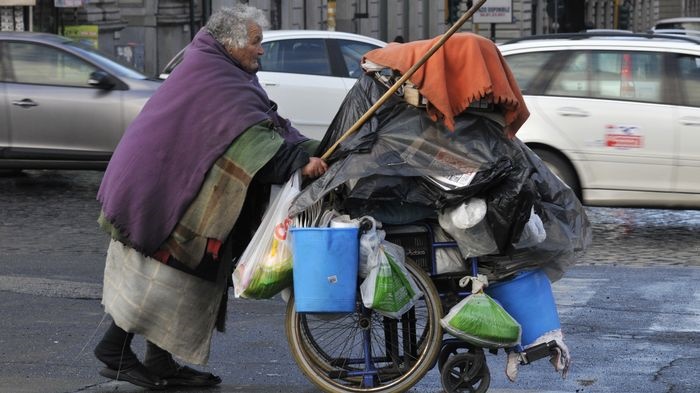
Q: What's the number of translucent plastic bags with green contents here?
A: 3